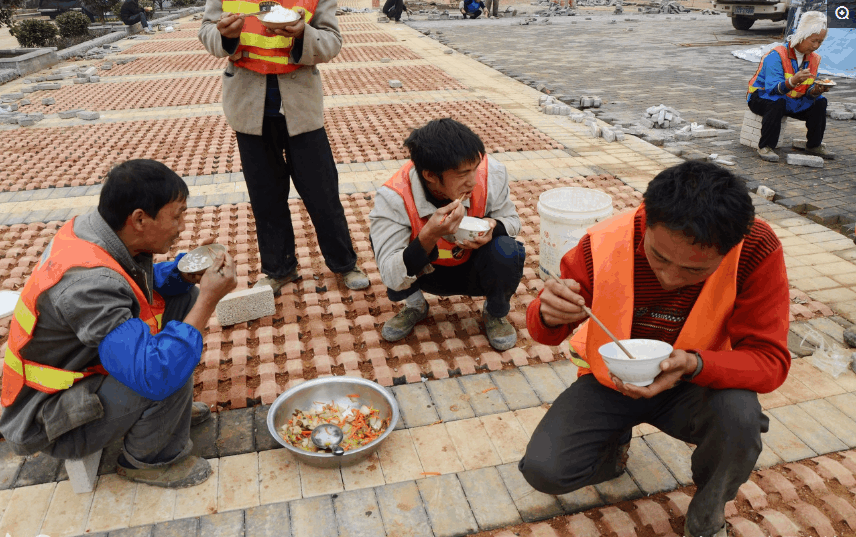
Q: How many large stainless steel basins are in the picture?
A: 1